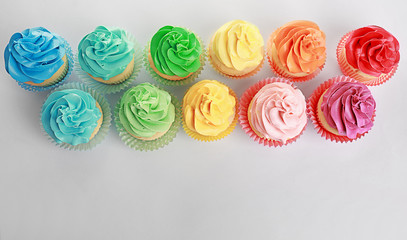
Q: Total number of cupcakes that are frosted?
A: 11